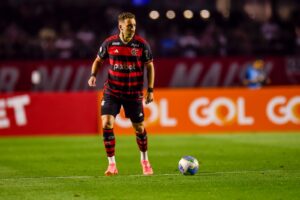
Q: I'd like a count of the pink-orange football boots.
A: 2